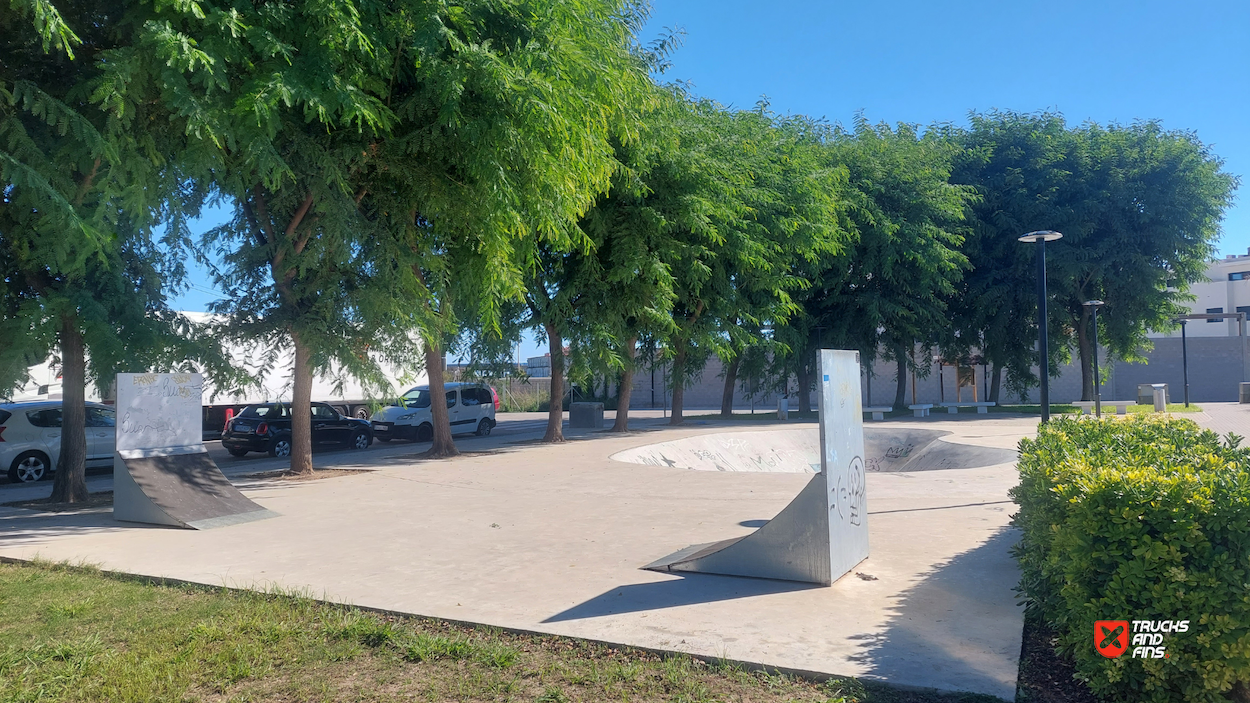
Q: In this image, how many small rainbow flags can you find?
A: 0